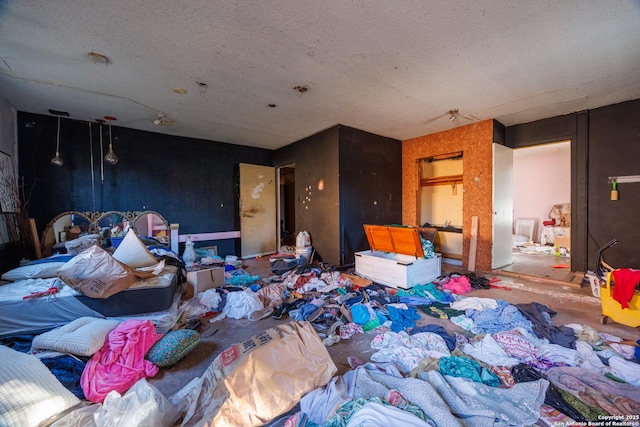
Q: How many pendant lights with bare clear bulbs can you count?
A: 2